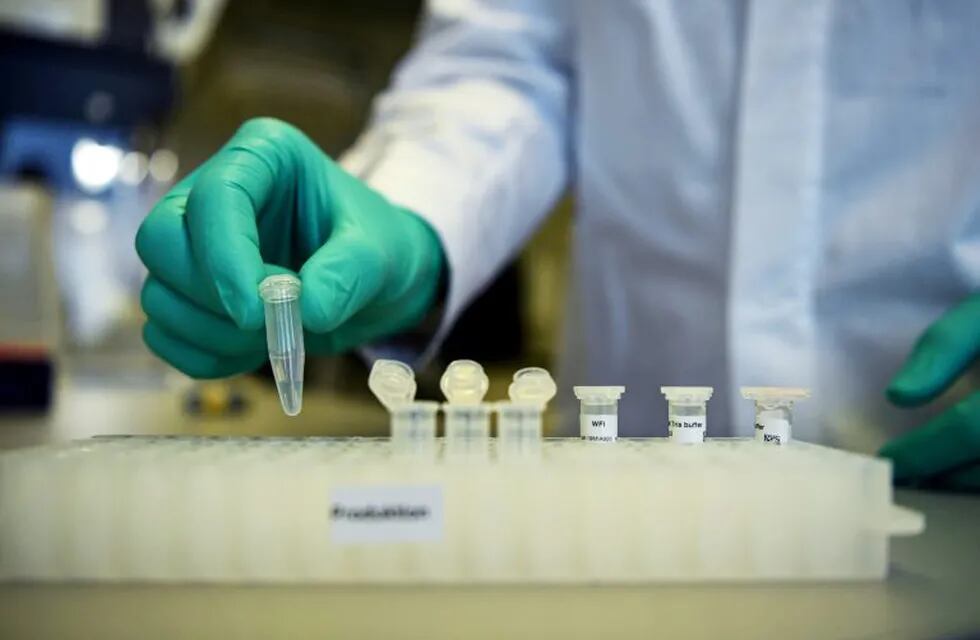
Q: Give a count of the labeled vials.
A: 3